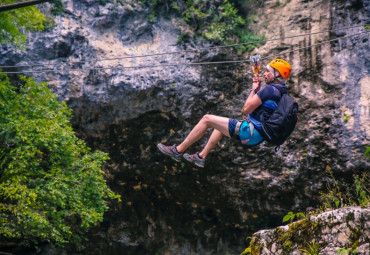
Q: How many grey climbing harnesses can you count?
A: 1